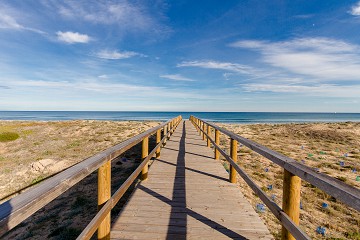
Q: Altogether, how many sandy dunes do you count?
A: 2